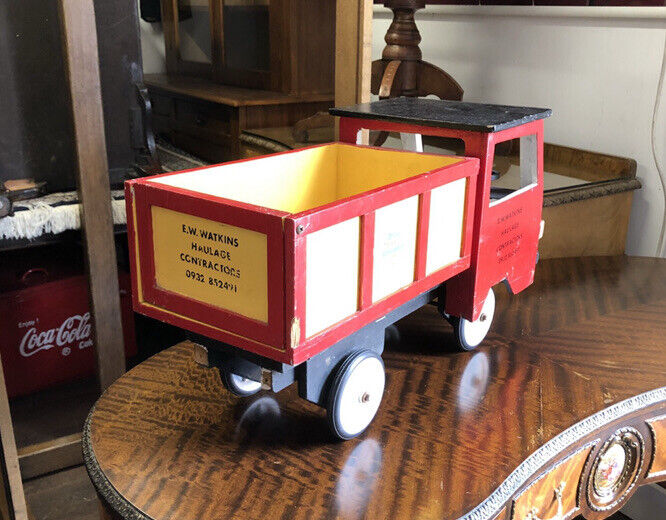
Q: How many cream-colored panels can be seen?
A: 3